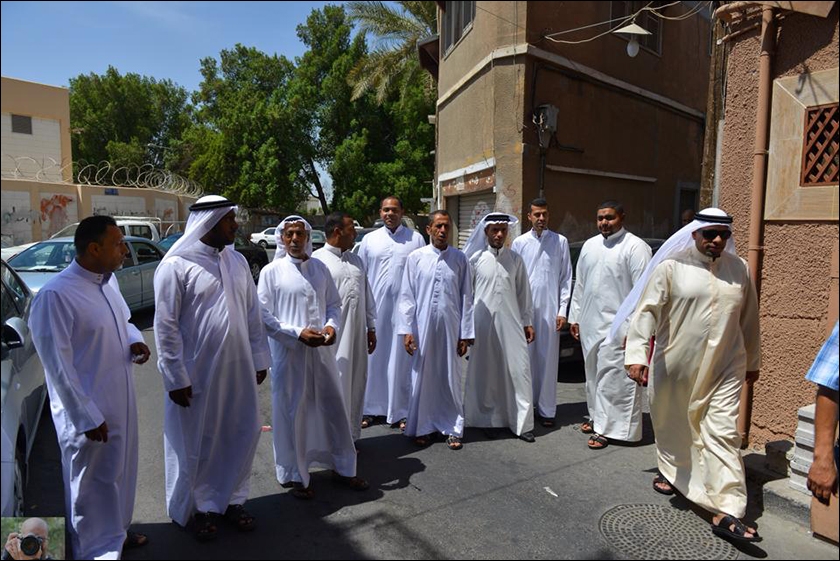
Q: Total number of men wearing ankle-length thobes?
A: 10